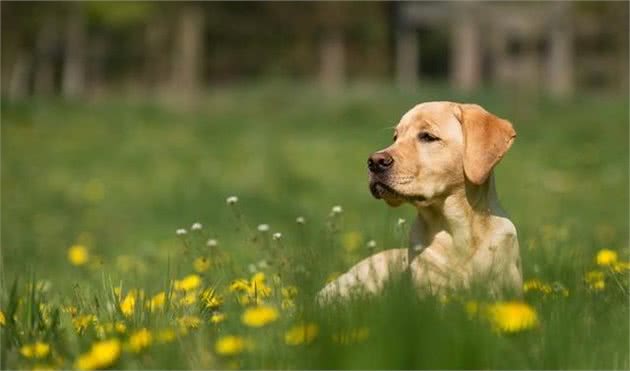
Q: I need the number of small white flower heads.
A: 10